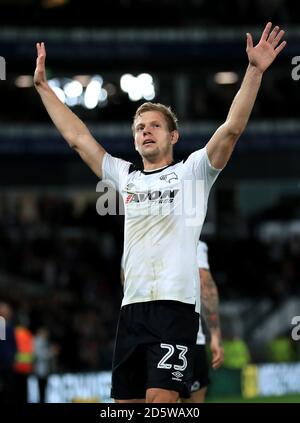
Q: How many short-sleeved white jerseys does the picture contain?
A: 2